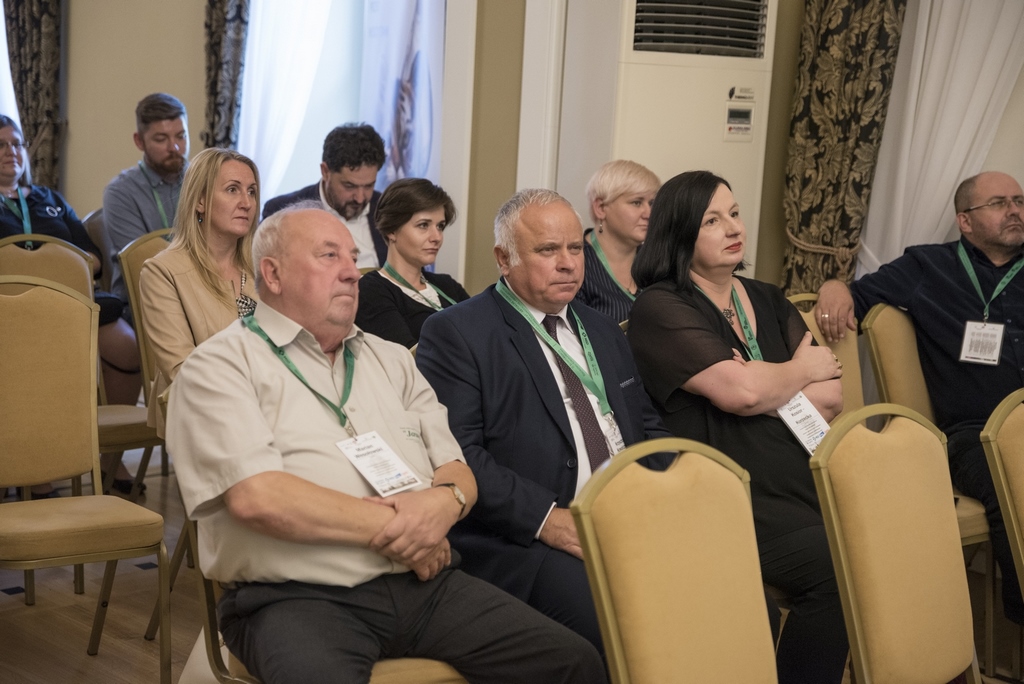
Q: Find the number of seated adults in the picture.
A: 10